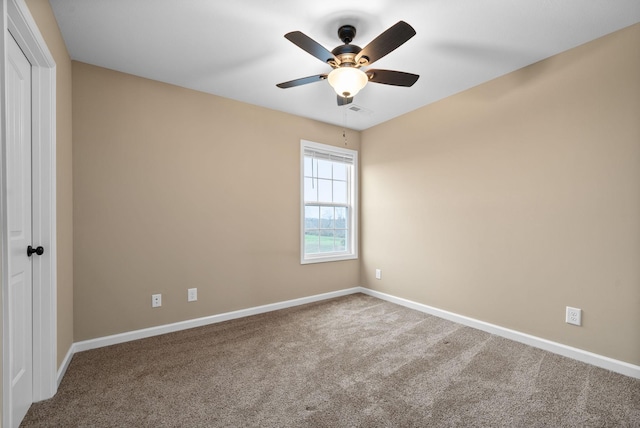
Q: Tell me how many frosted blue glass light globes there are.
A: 0